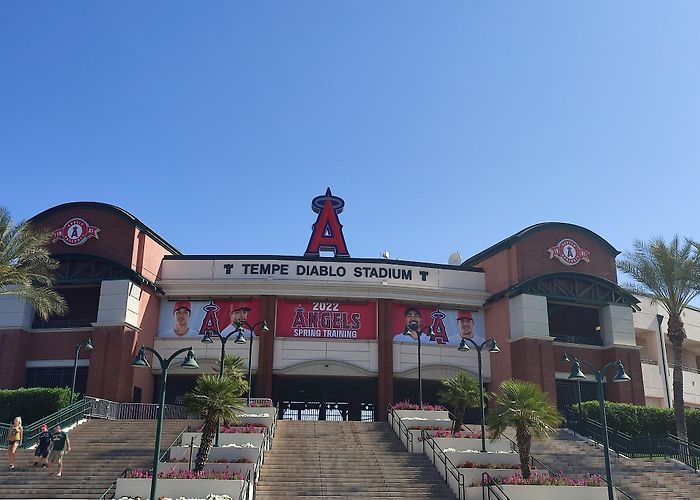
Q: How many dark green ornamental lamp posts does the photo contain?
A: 8